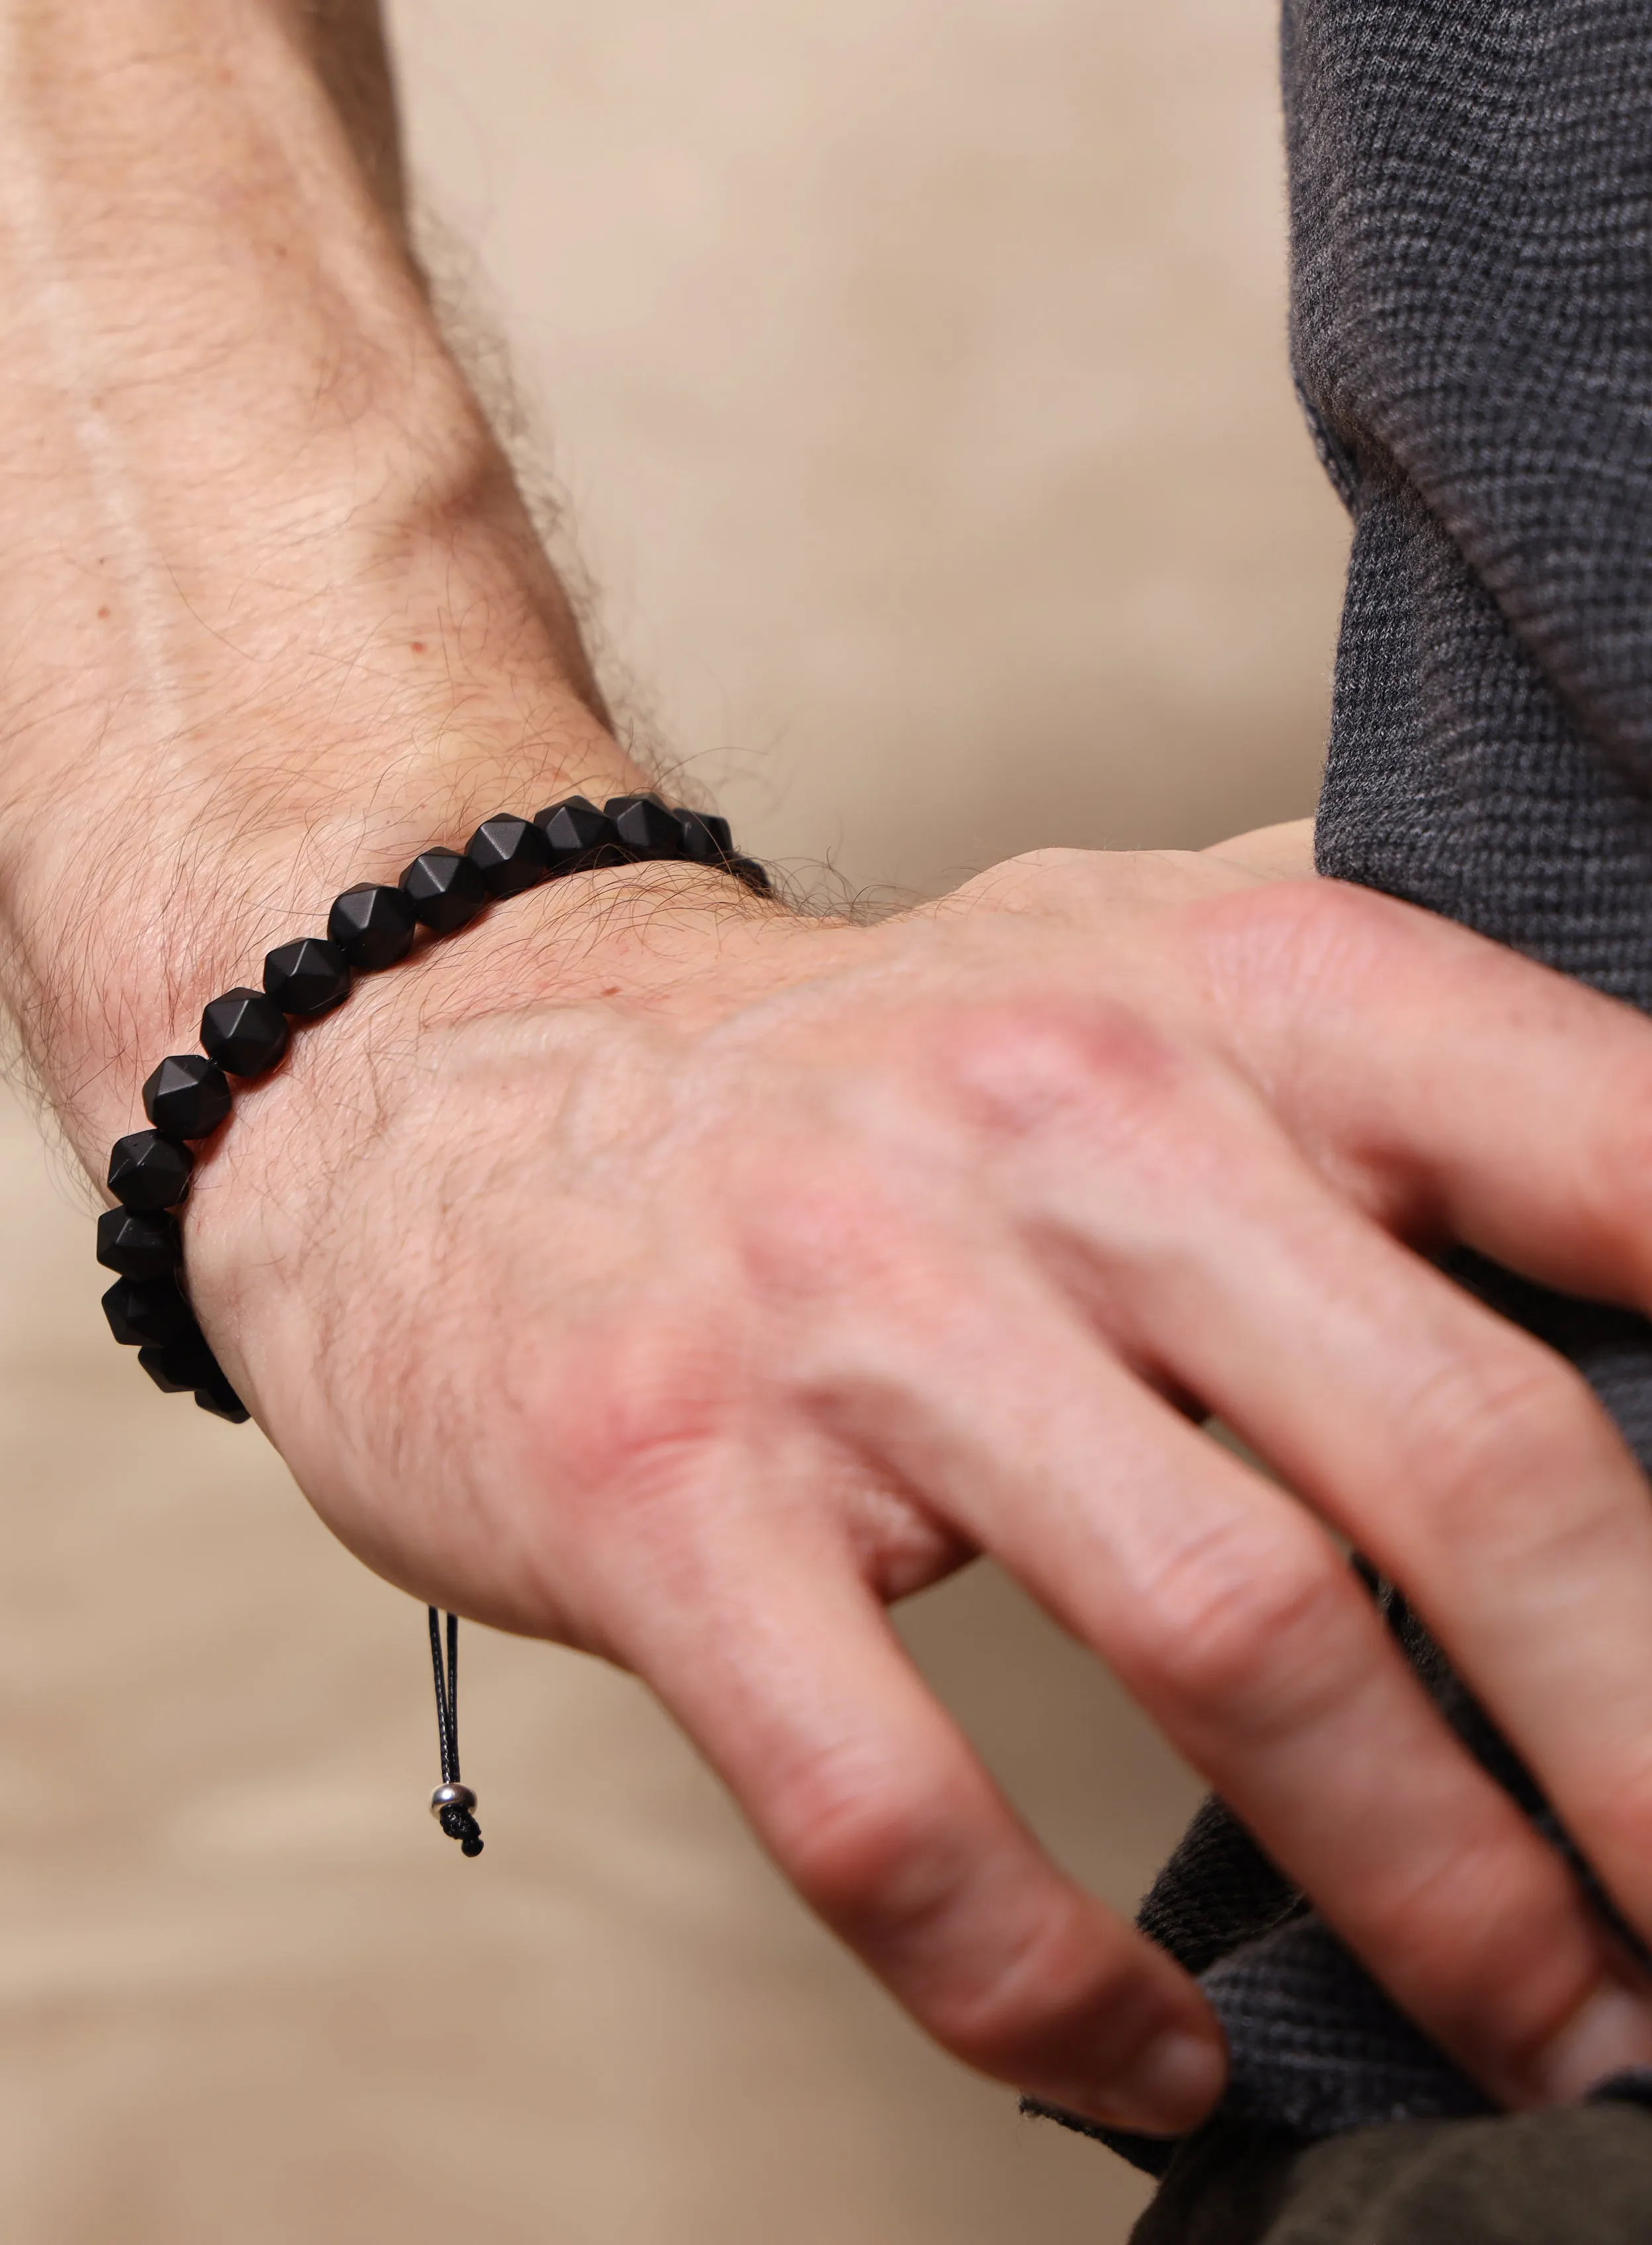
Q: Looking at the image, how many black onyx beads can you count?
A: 15